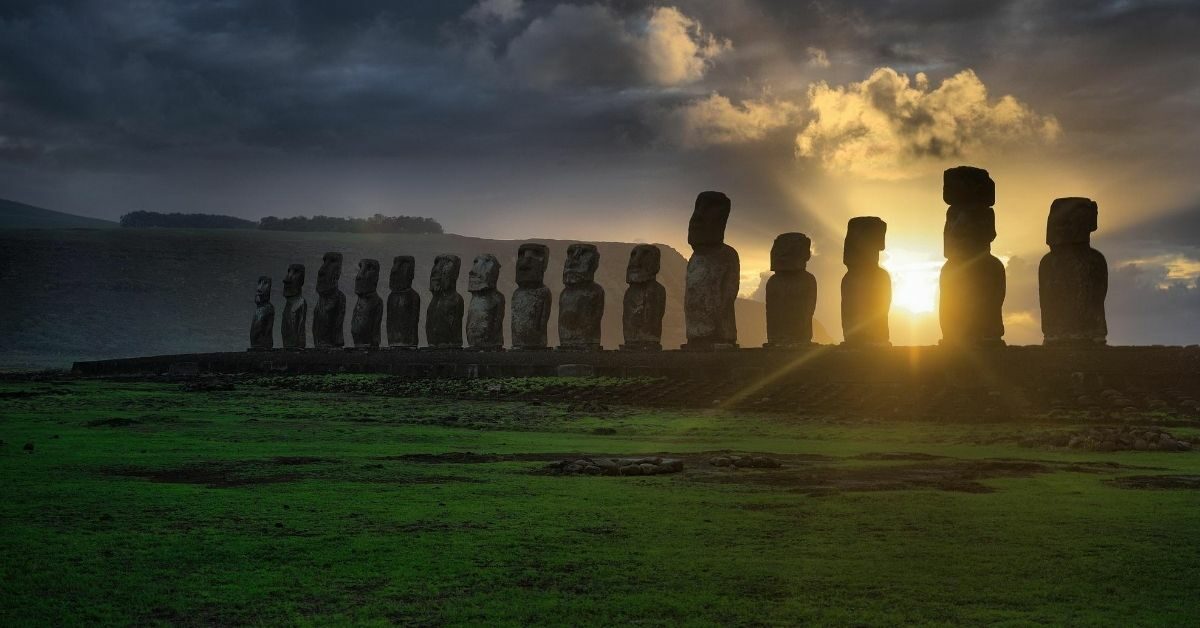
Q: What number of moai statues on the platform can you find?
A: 15